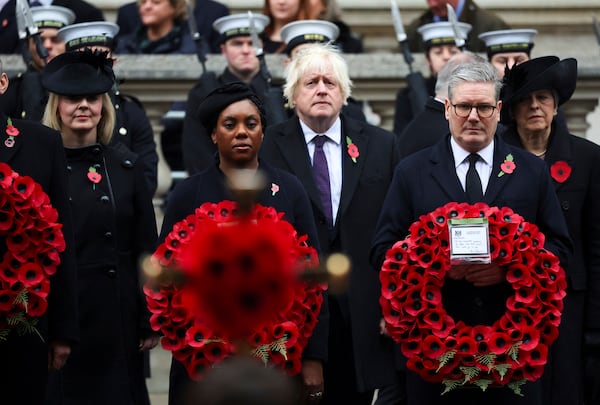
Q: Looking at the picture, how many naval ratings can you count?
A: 6